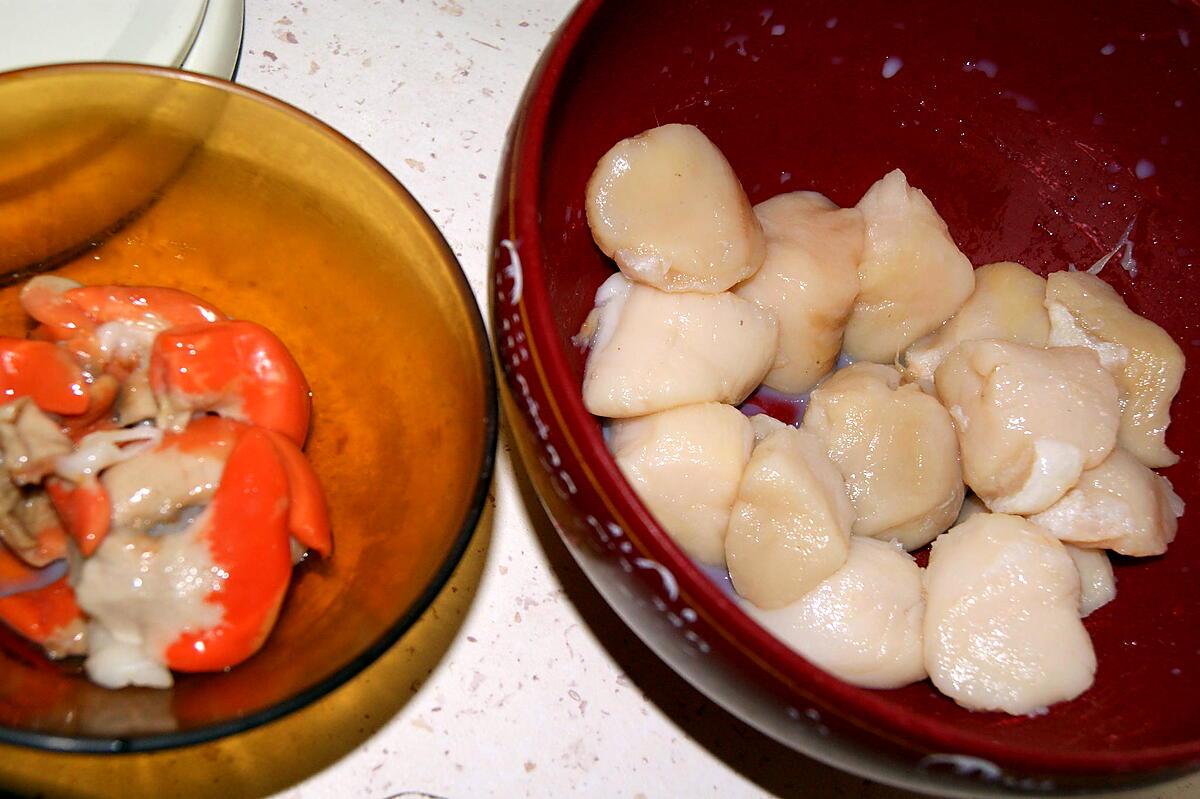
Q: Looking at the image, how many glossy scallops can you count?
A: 14